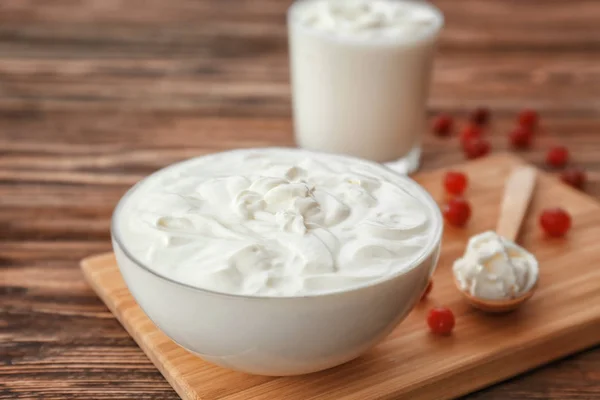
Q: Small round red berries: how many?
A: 13